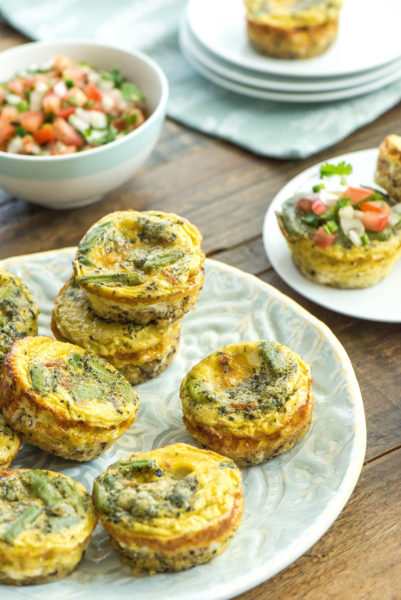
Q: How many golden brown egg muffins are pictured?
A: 11